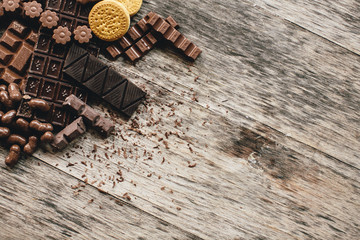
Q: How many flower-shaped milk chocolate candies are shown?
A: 5